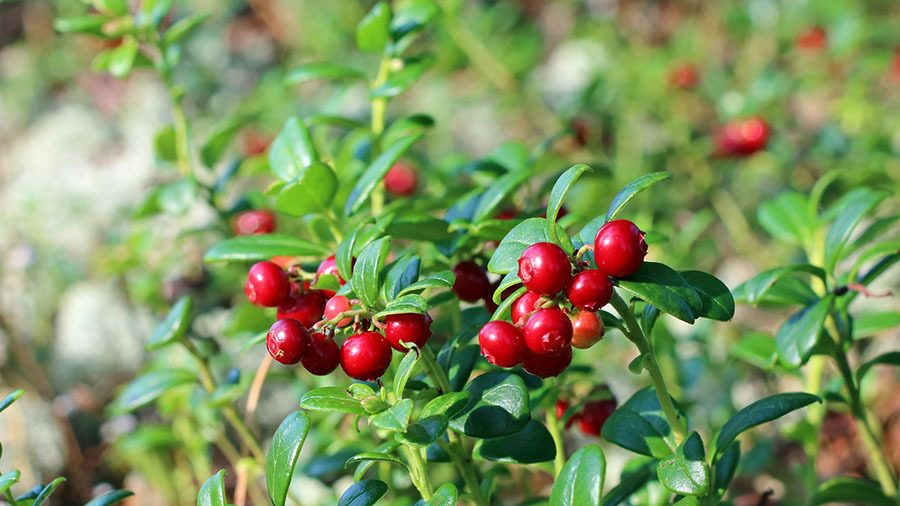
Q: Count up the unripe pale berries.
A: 1